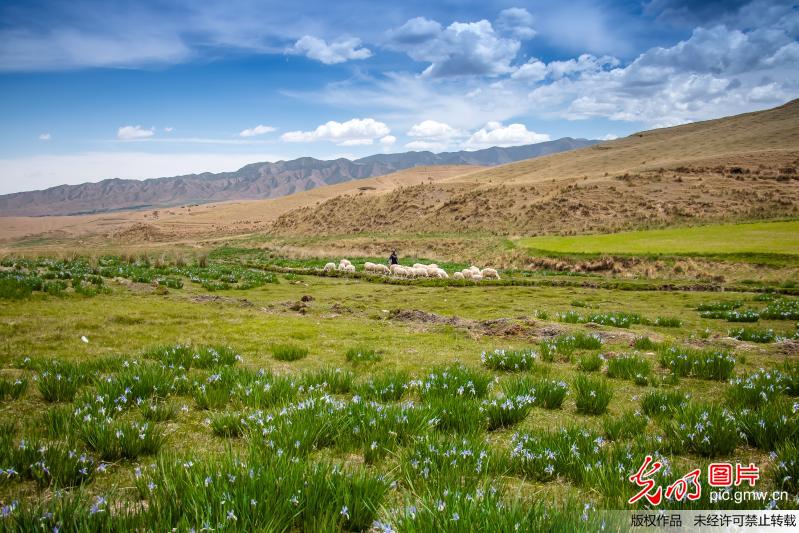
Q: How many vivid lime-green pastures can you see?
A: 1